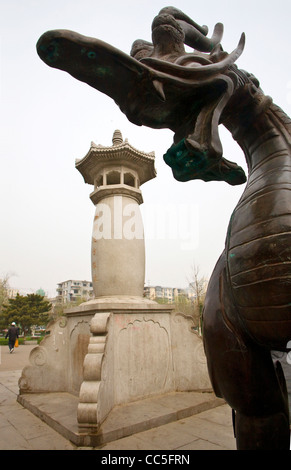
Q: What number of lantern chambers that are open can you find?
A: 3